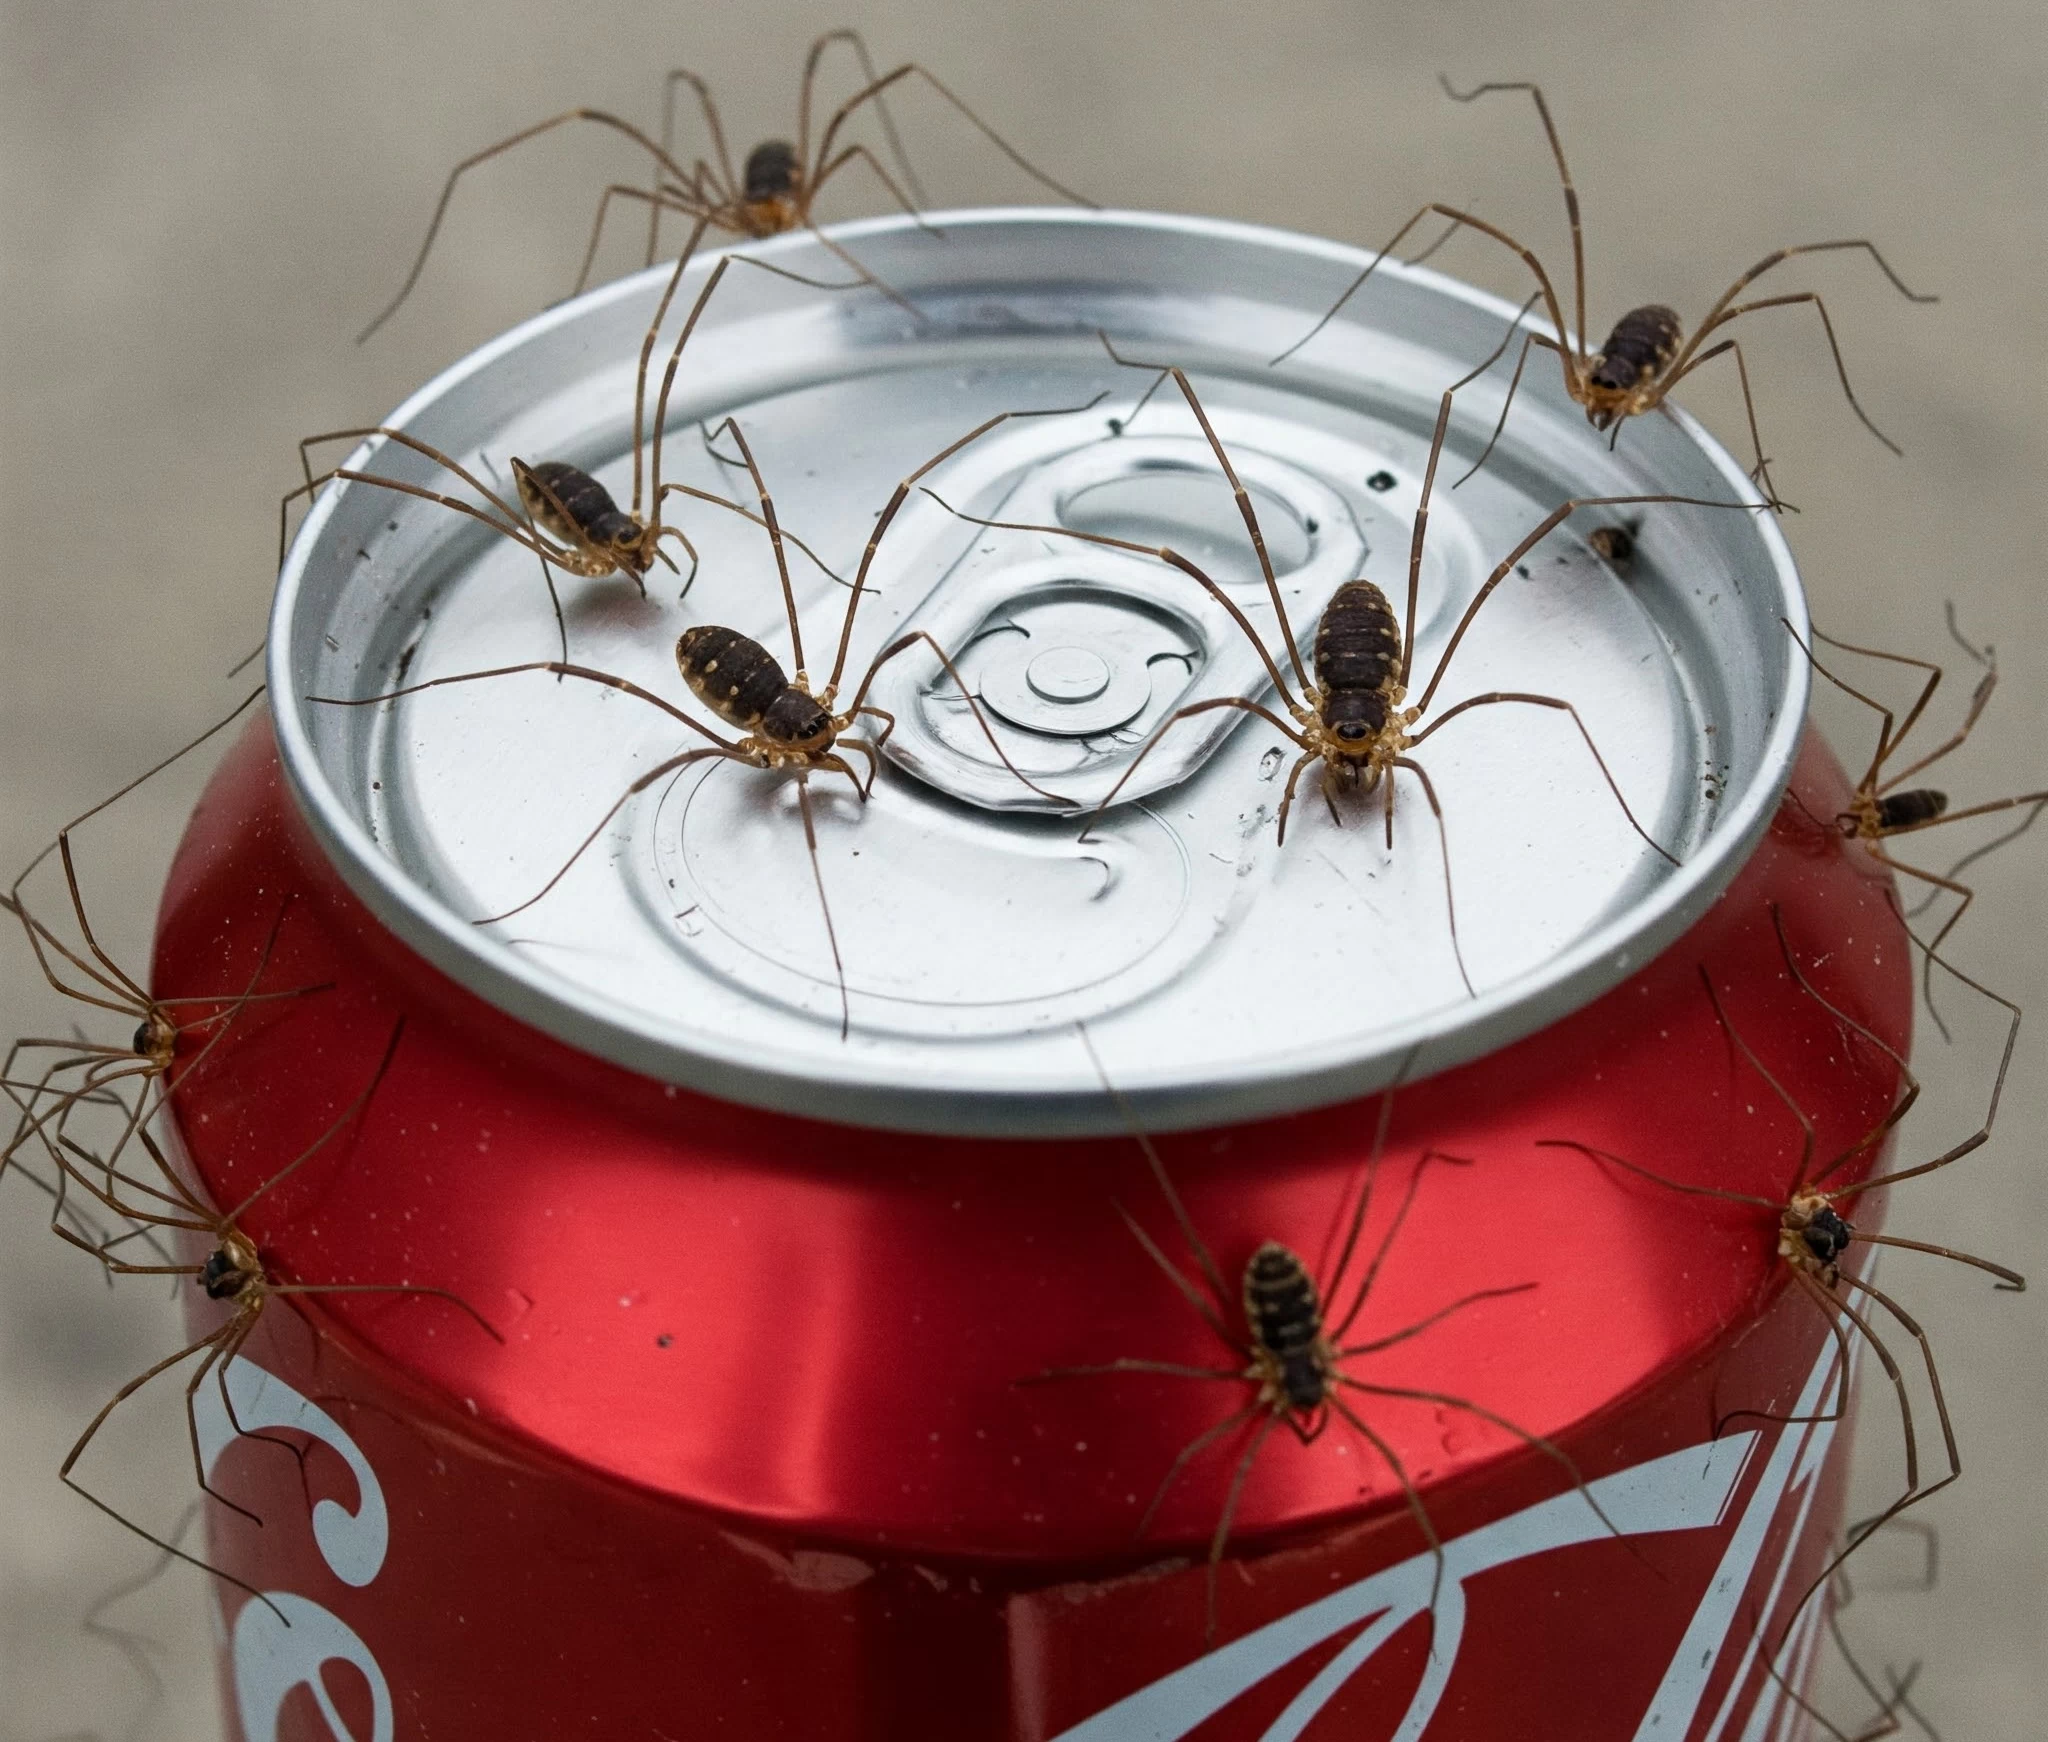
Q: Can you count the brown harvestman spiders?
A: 10